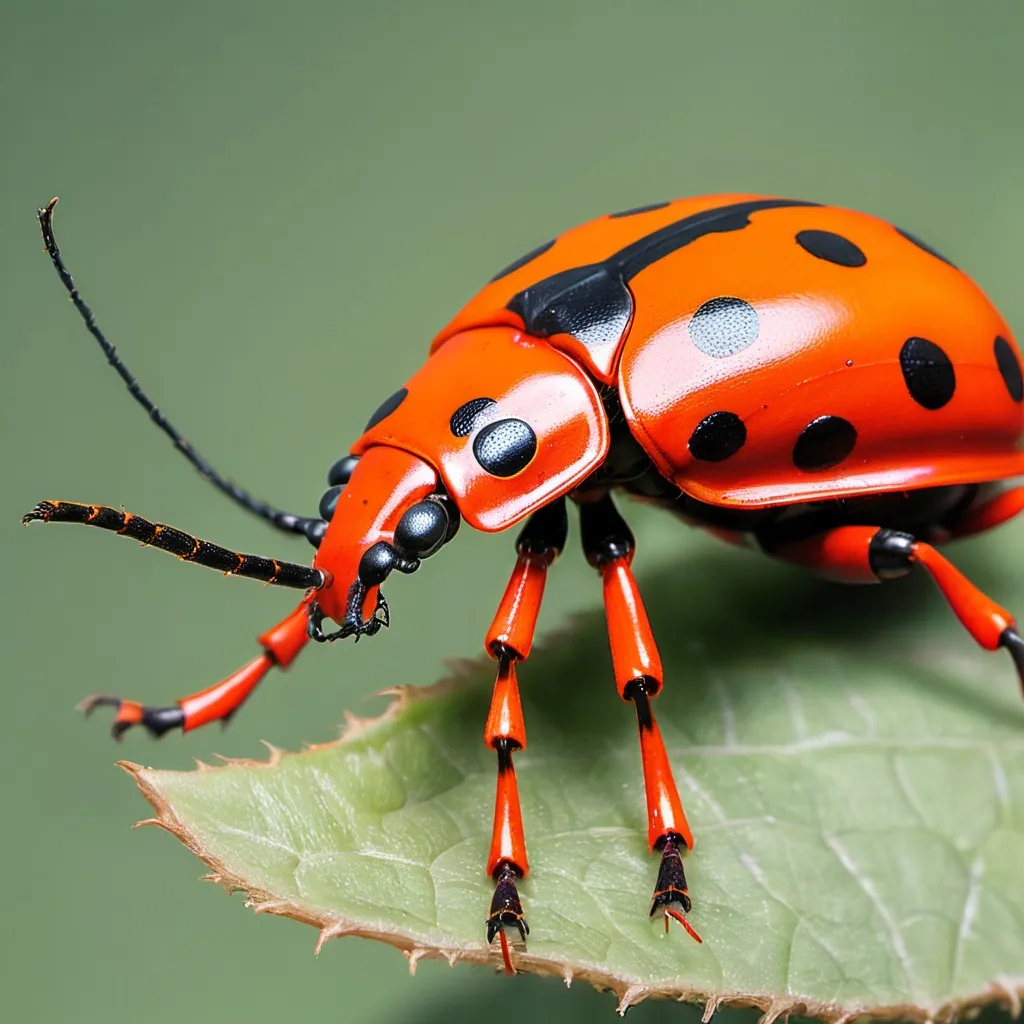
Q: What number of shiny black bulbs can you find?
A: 4